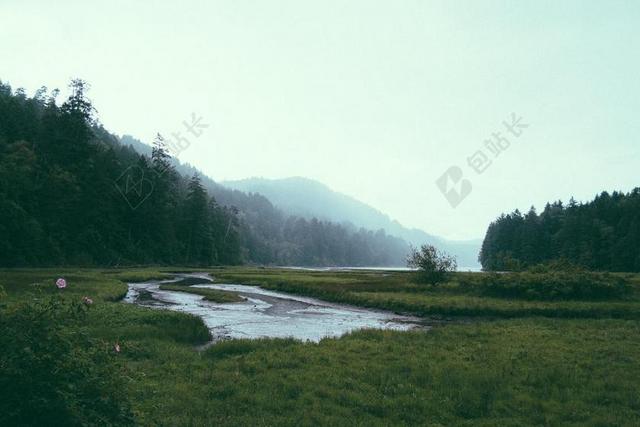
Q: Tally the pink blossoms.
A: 3